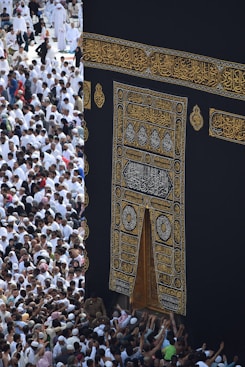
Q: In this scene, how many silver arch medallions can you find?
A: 4